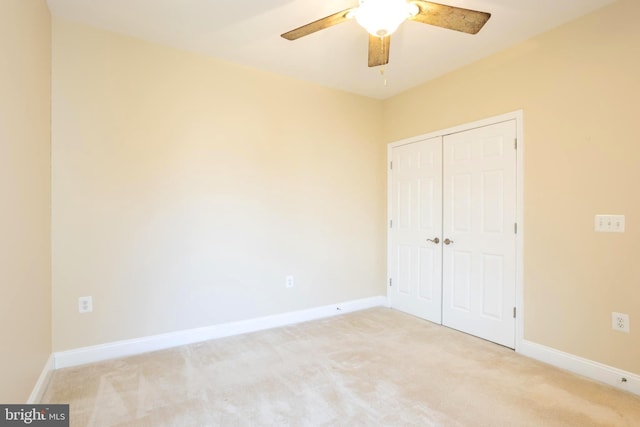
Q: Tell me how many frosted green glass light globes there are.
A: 0